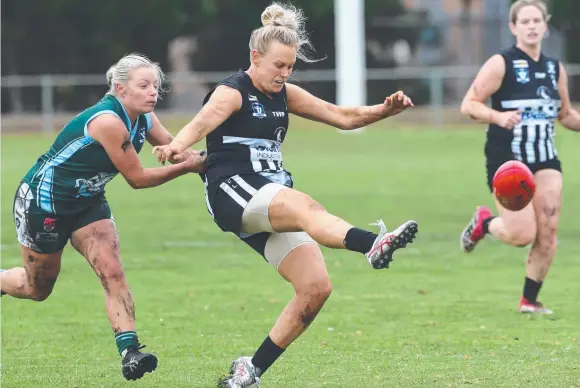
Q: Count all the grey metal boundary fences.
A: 1